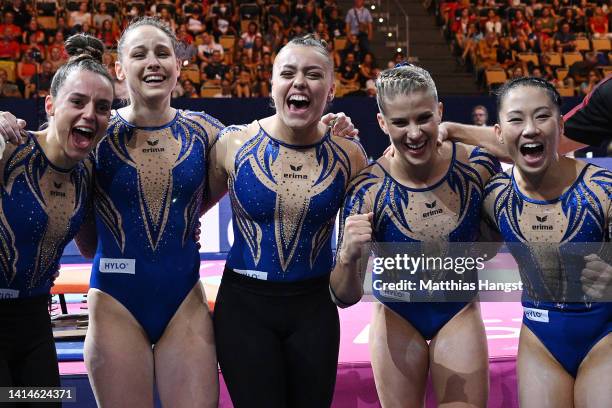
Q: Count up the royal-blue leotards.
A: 5